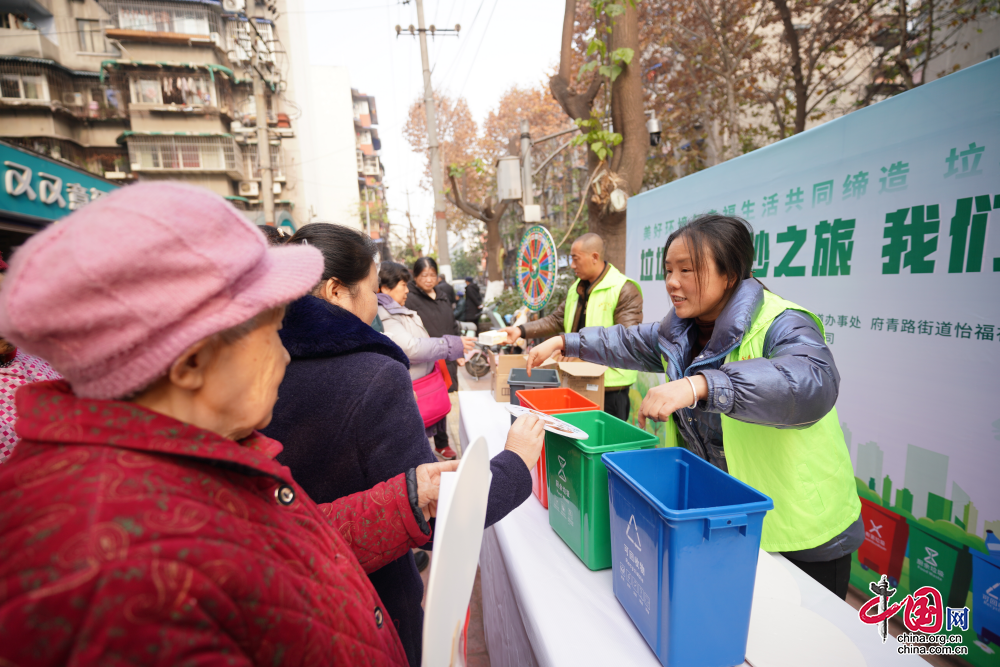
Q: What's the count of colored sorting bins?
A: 4